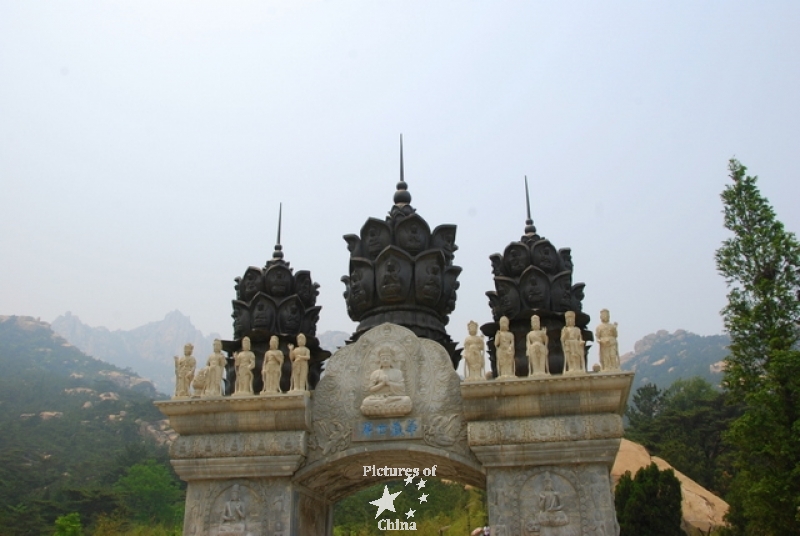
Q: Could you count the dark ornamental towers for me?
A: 3